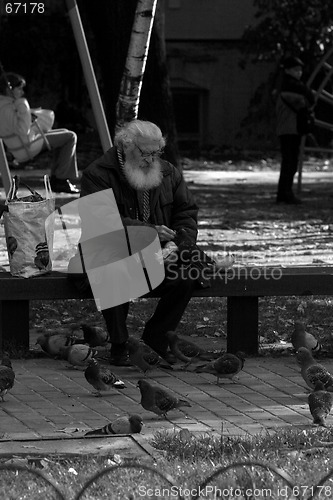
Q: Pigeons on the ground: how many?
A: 13